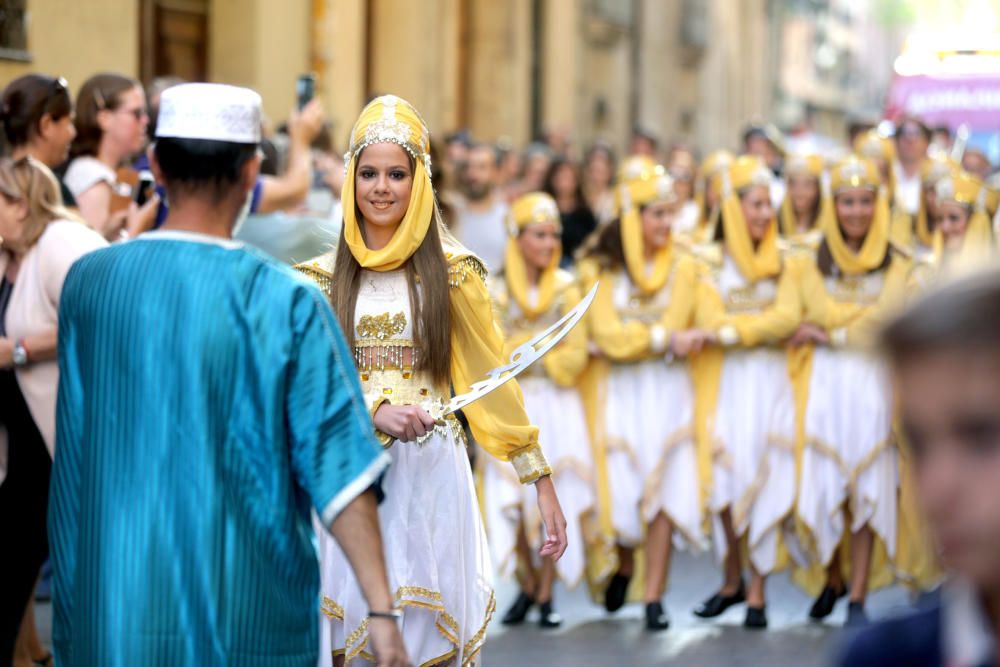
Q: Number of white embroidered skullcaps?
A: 1